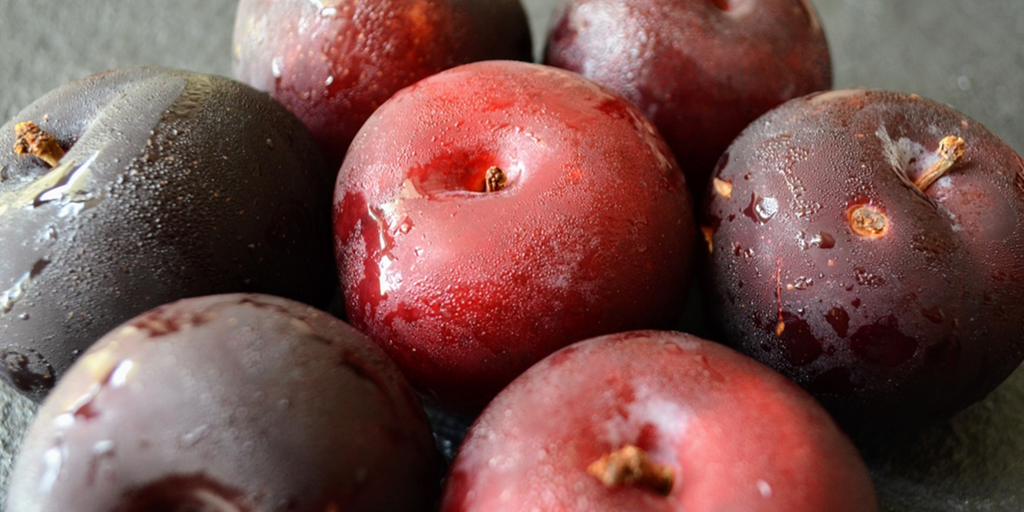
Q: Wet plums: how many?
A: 7